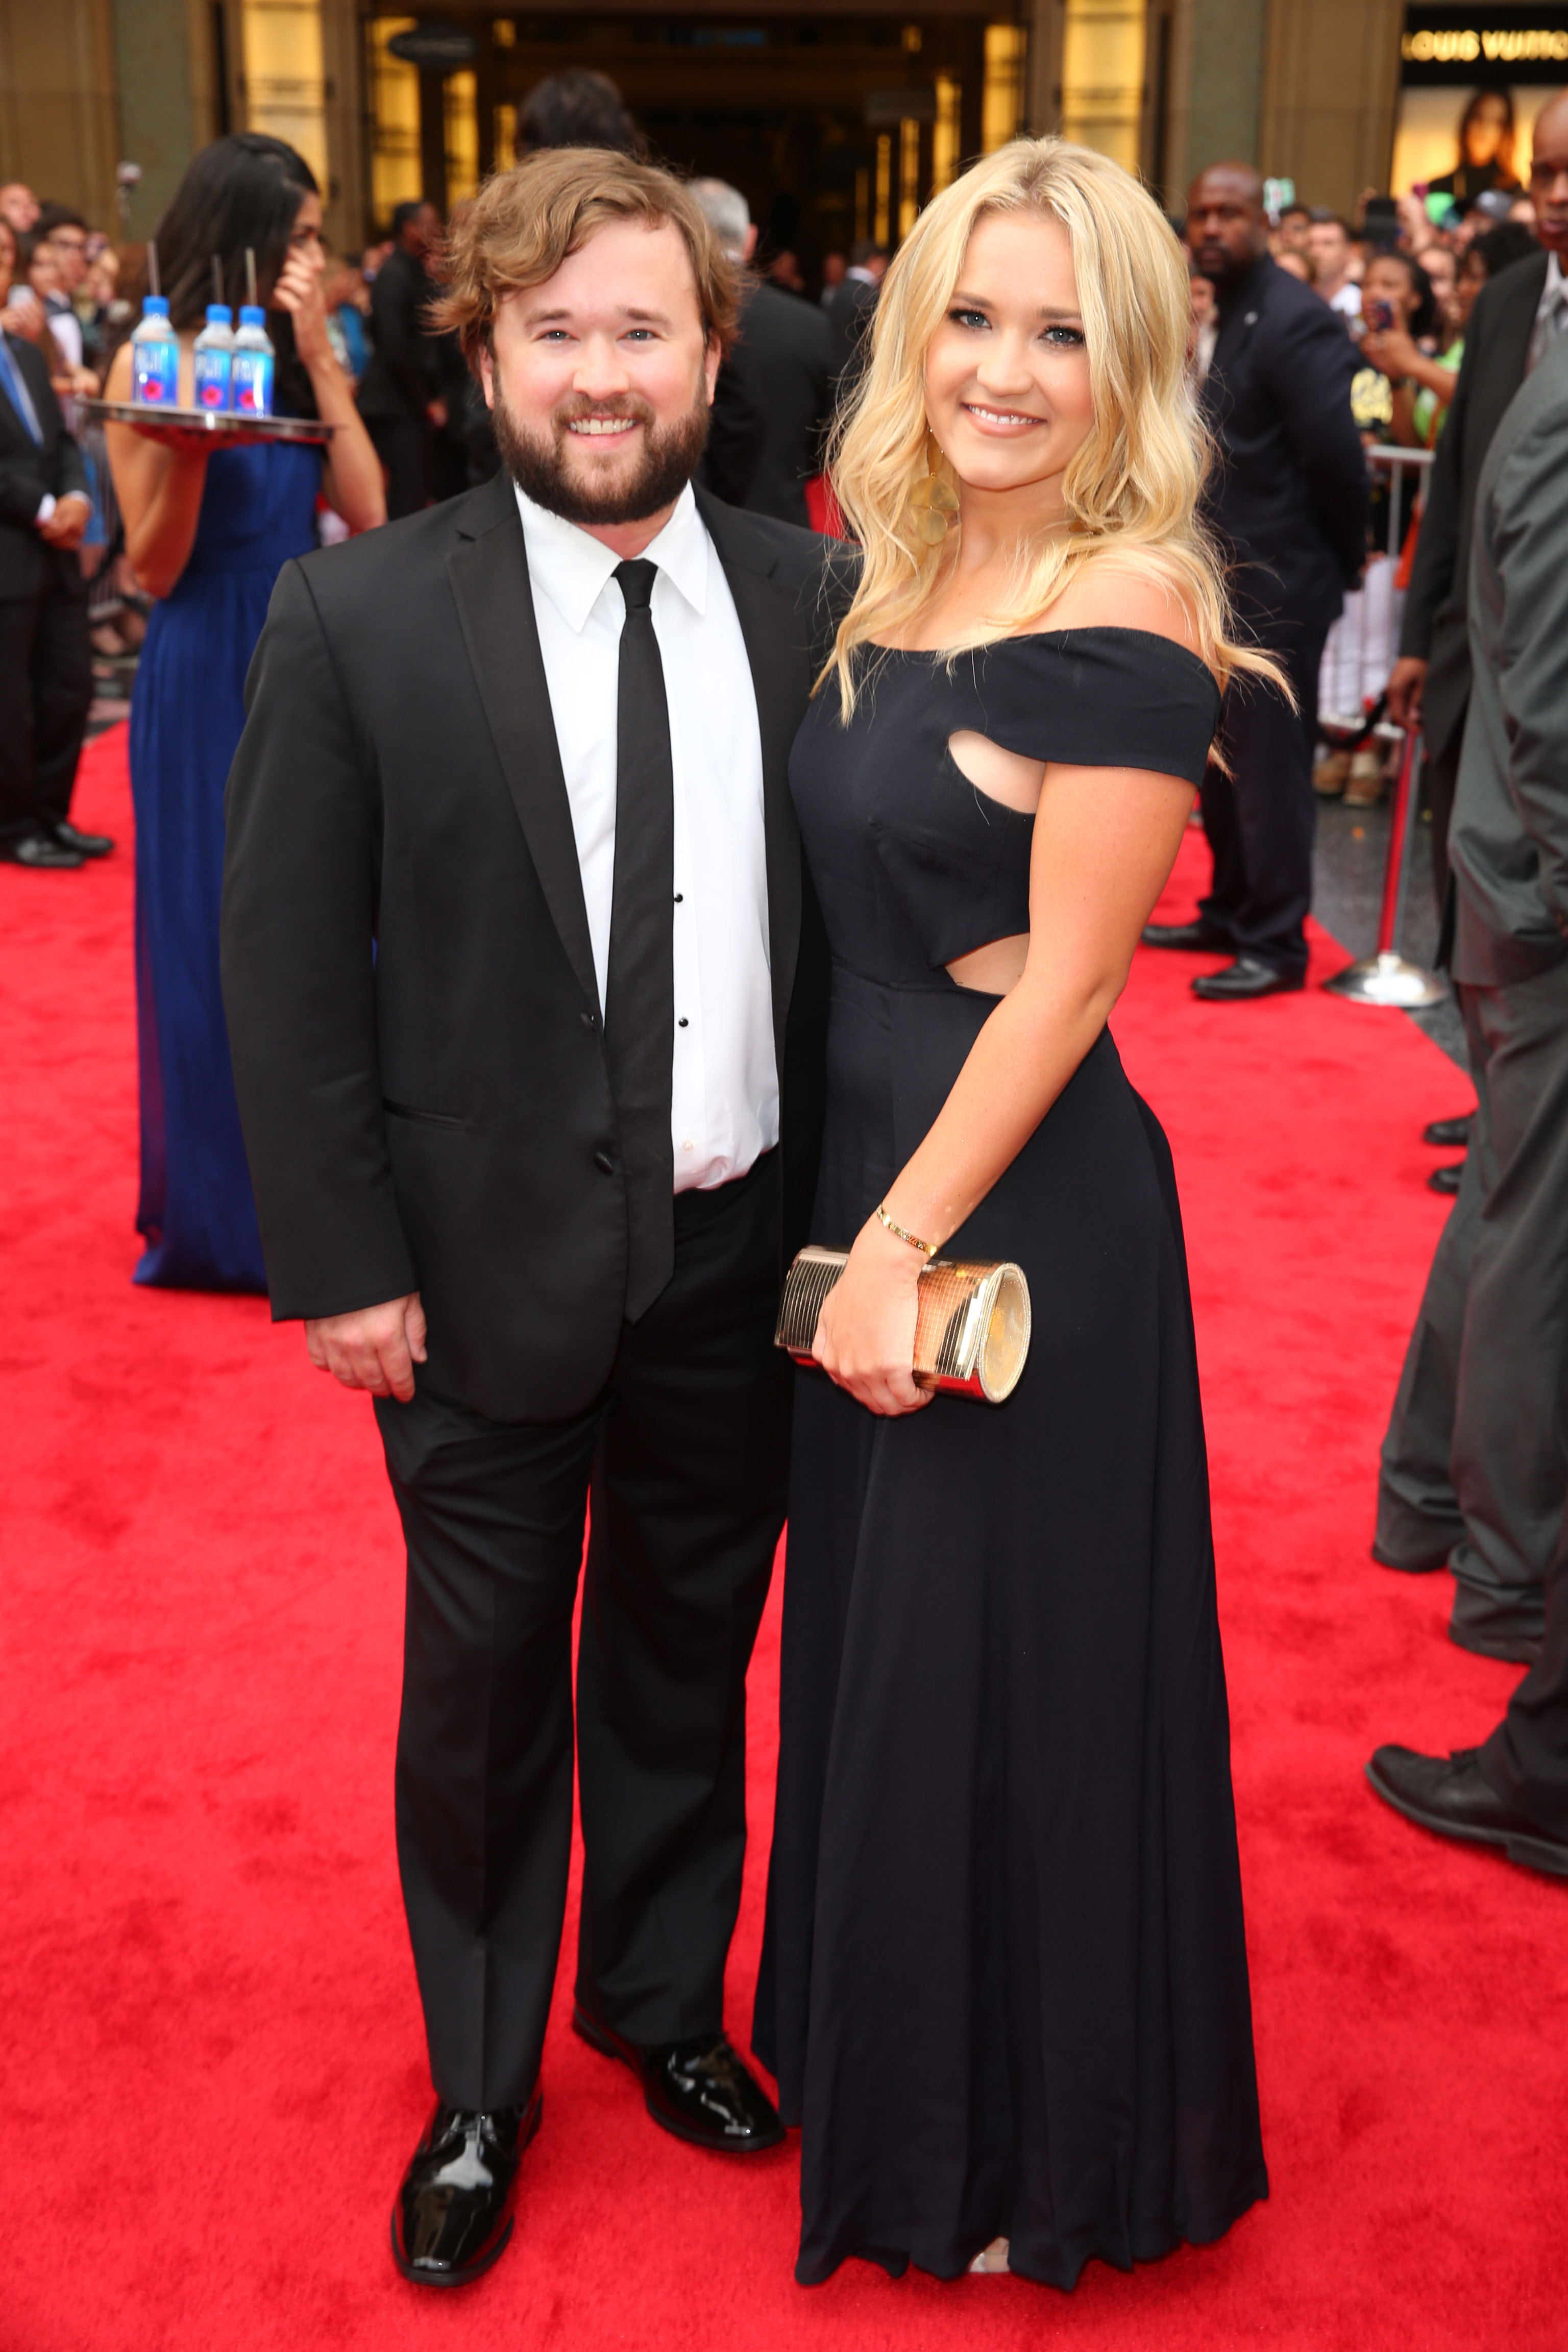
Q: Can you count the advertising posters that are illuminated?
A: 1